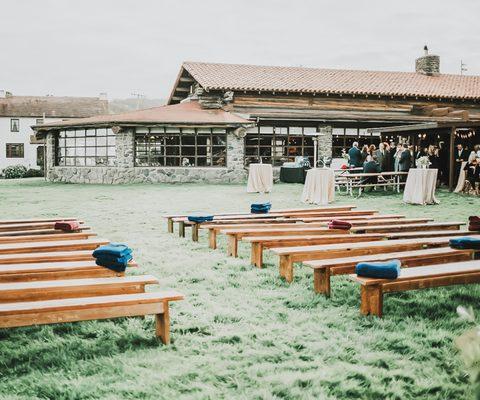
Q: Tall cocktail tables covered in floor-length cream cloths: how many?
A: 3